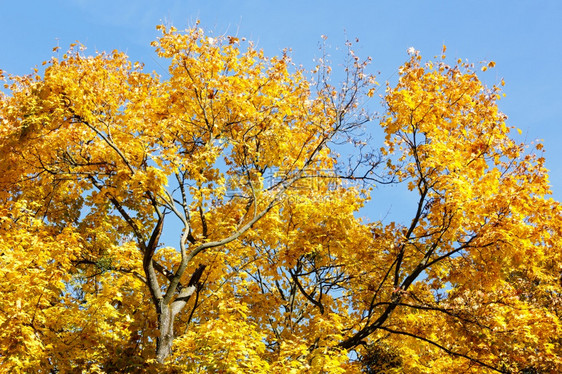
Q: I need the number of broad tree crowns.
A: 2